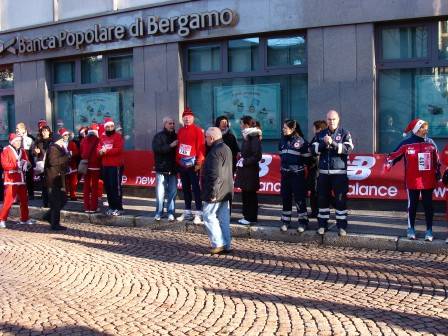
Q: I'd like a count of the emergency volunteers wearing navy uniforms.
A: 2